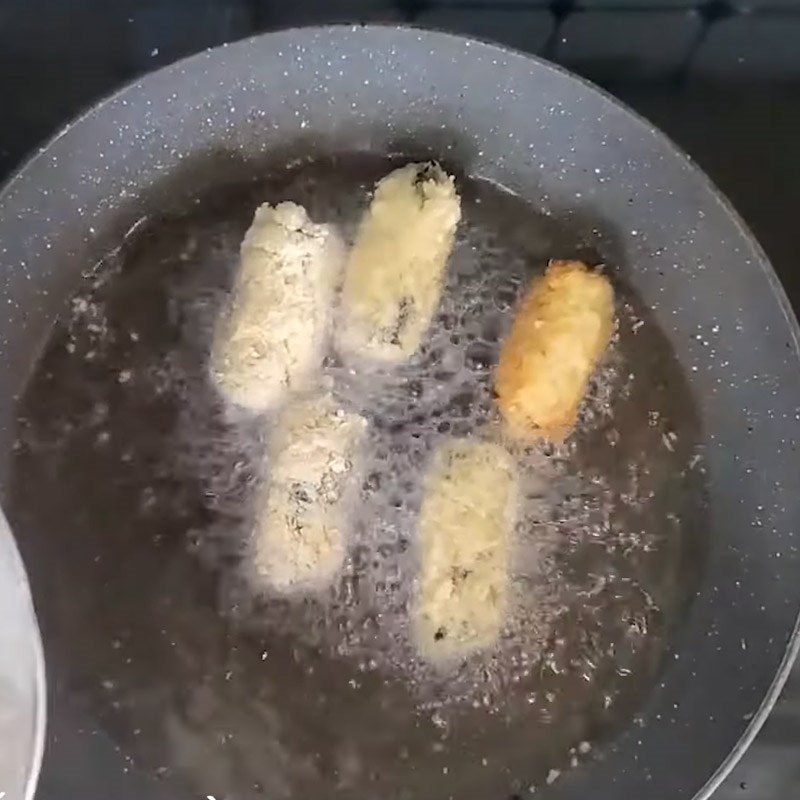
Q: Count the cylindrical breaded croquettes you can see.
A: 5